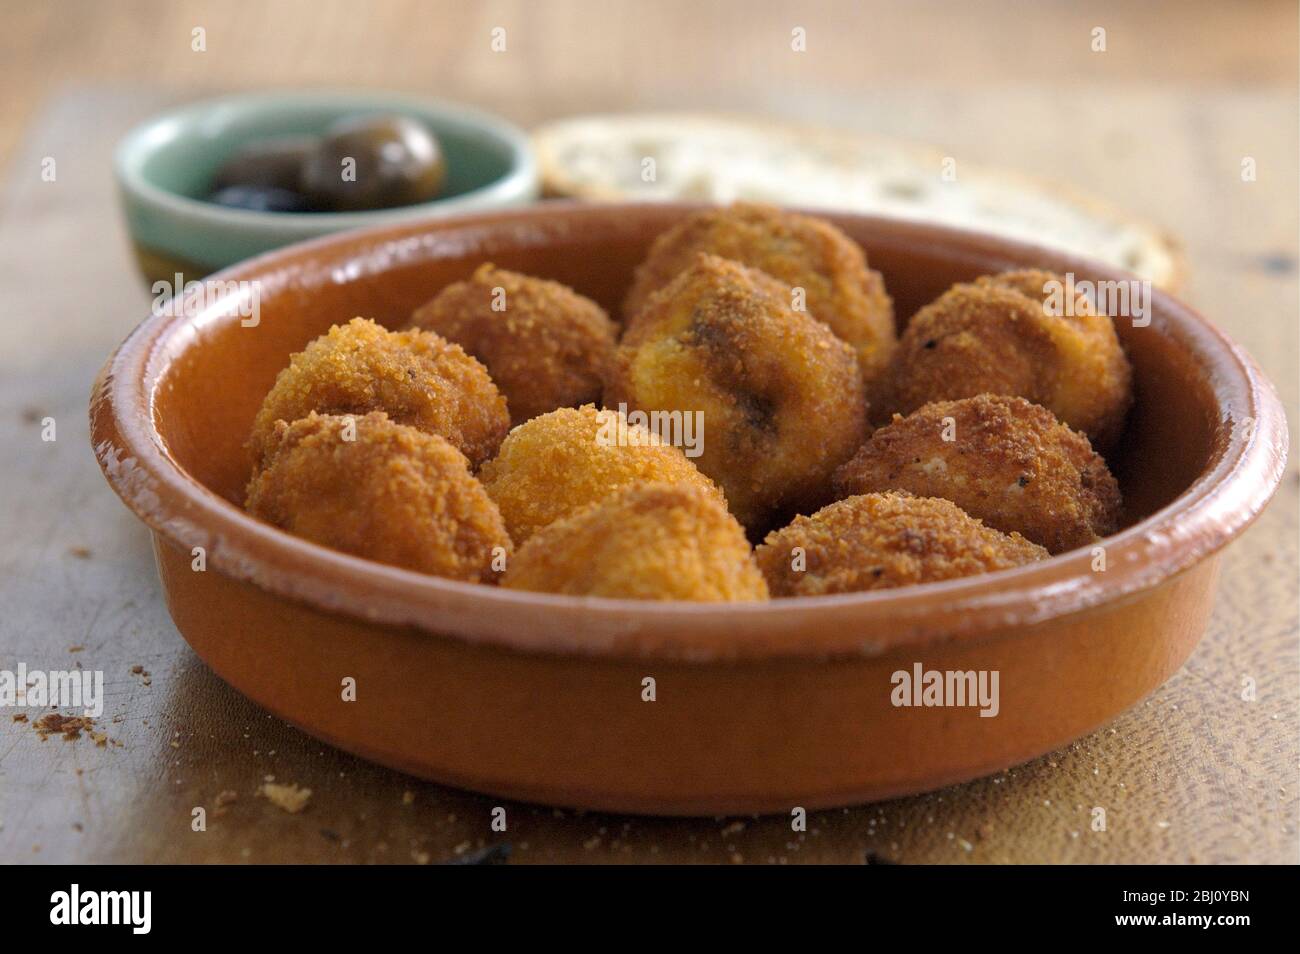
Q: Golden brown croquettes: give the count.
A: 10